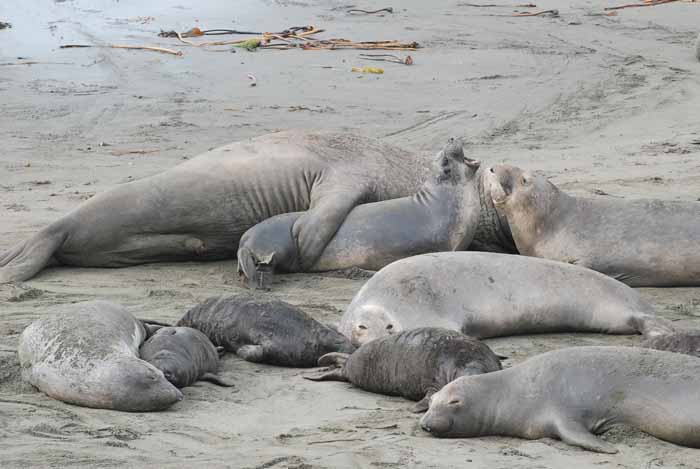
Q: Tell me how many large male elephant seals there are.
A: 1